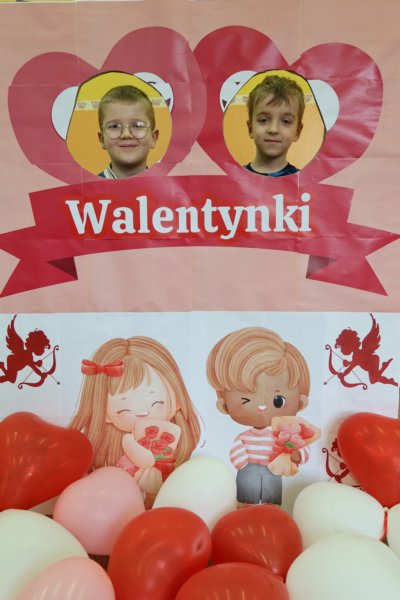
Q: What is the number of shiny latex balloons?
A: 12